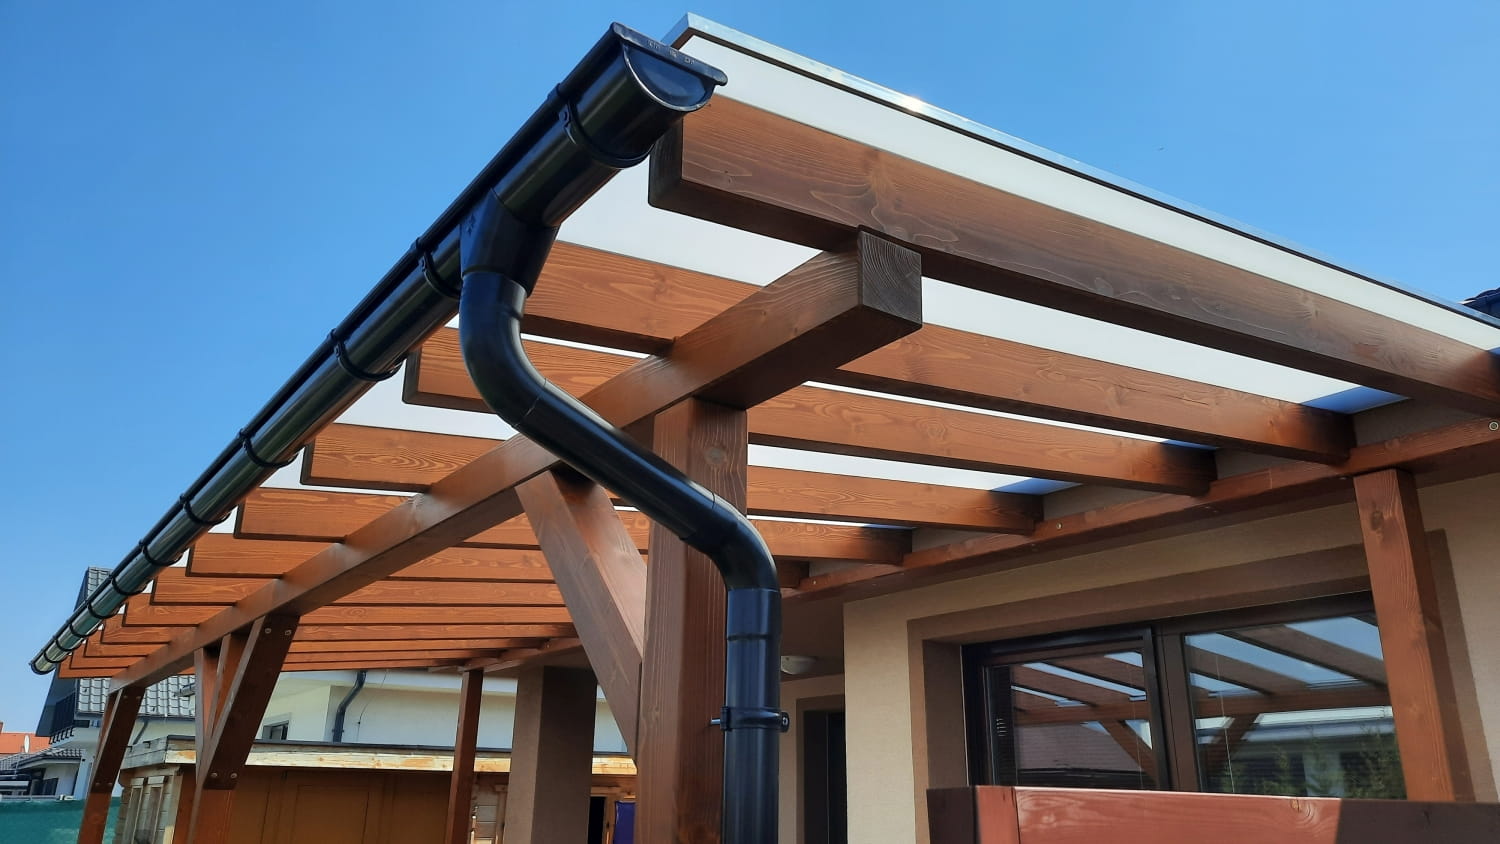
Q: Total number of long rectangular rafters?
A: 12